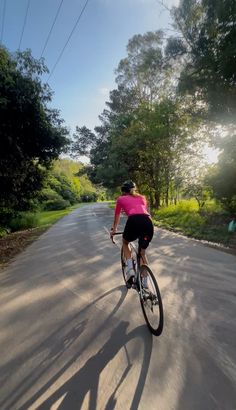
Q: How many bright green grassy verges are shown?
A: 2